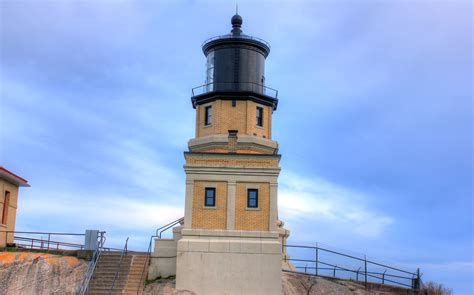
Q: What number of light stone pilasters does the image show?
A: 3